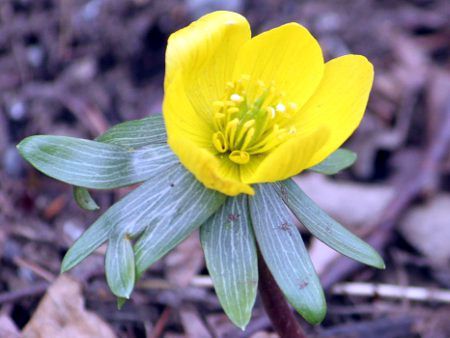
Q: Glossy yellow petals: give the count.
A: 6